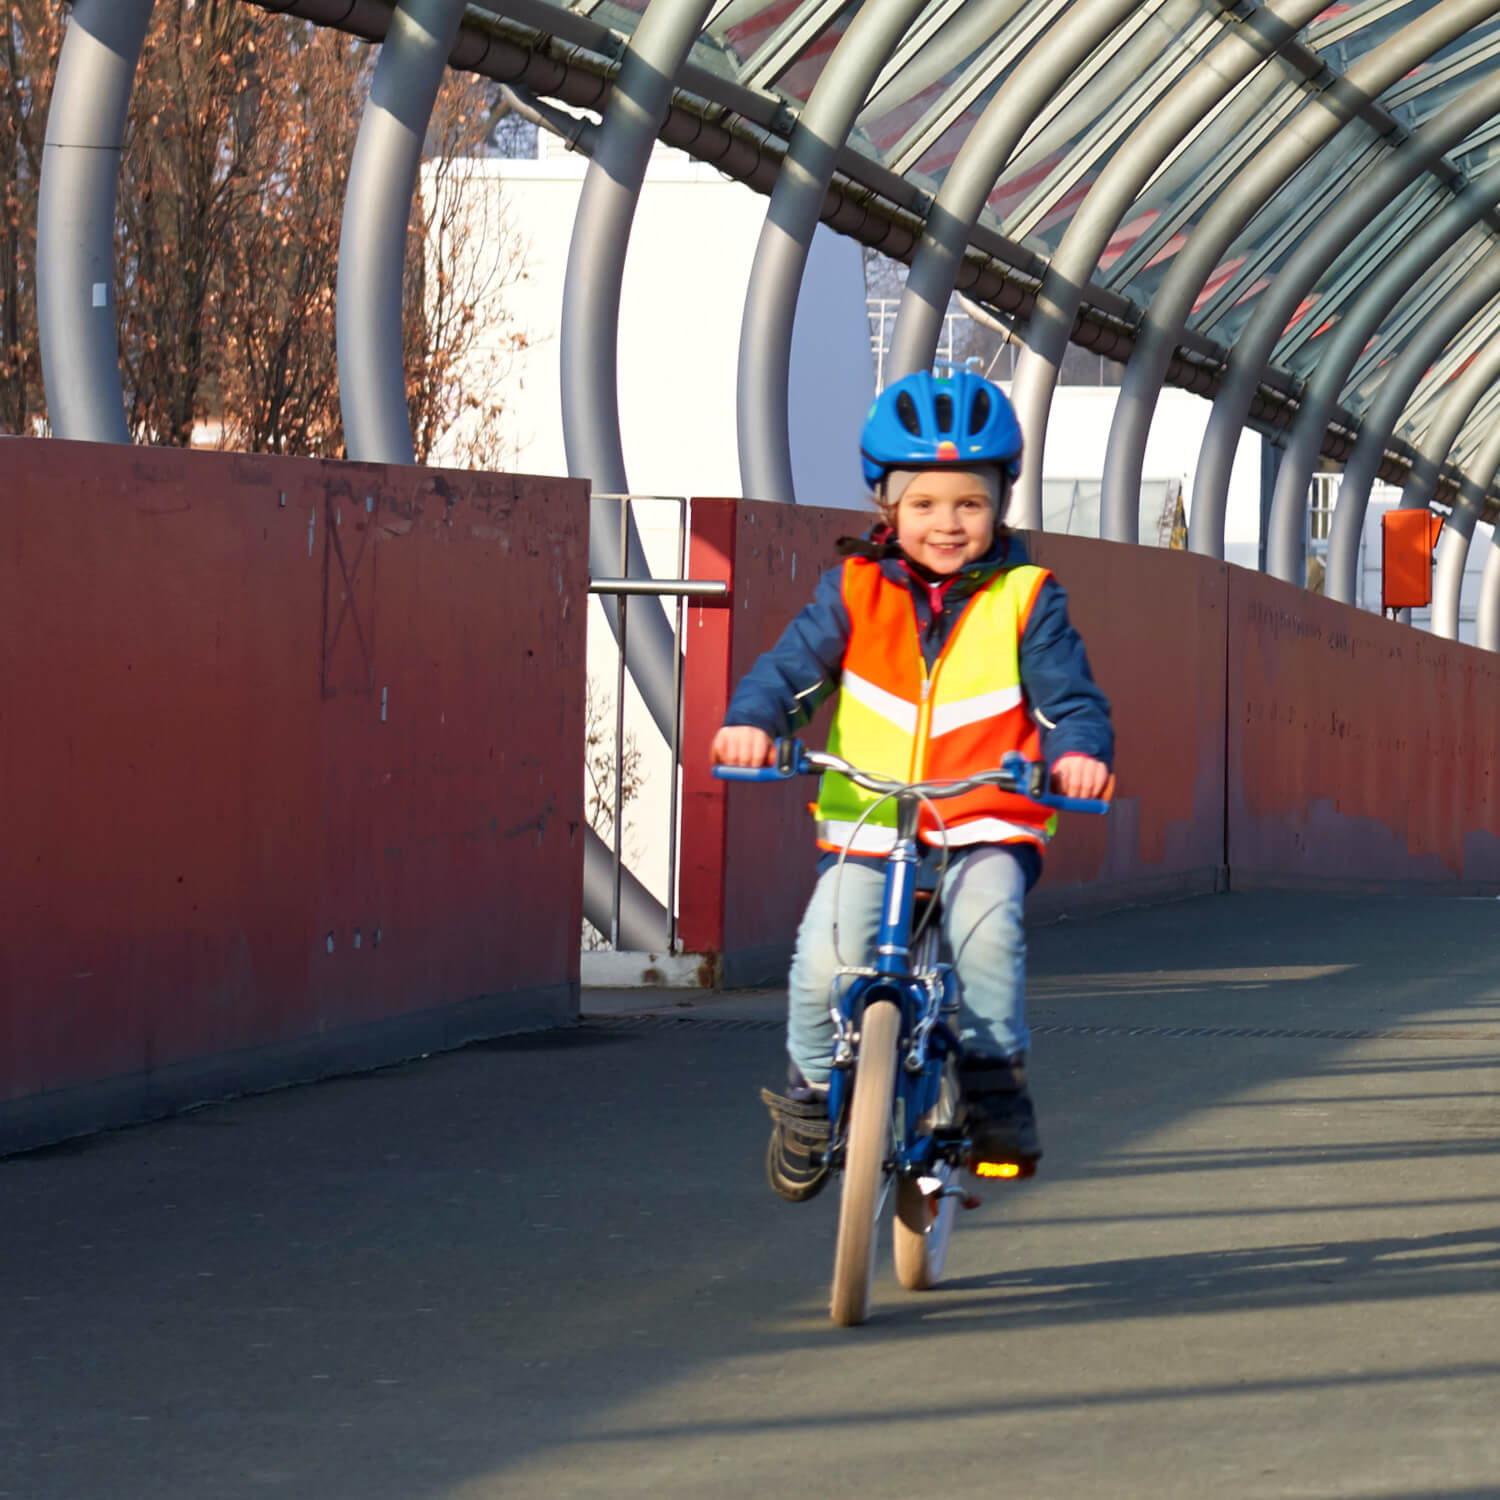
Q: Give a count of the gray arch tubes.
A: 13